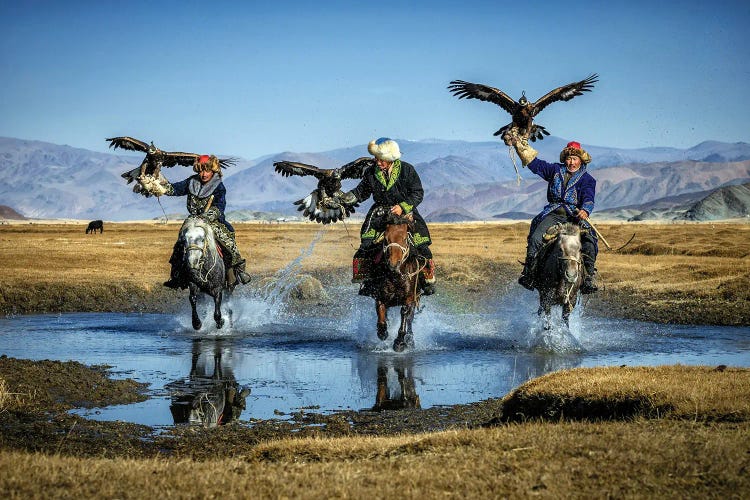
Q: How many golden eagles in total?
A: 3